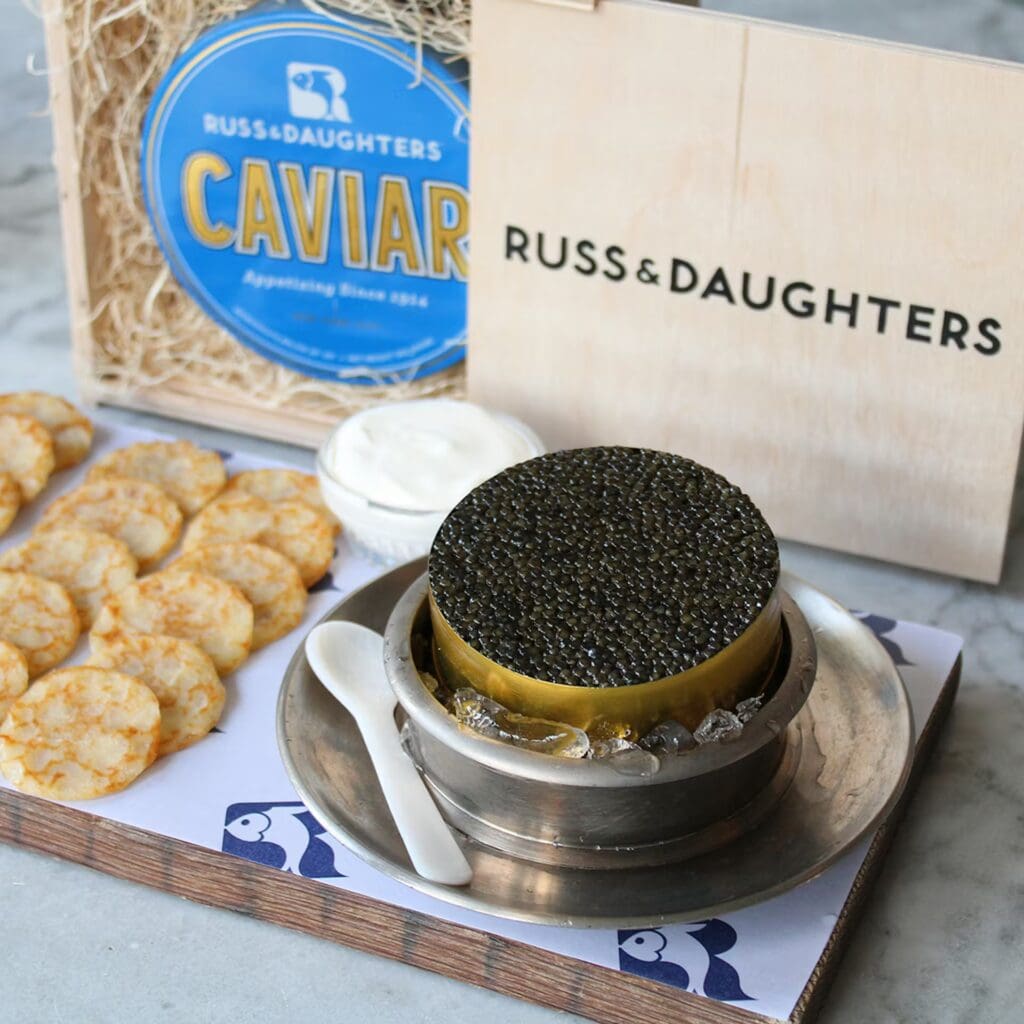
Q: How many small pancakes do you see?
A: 14